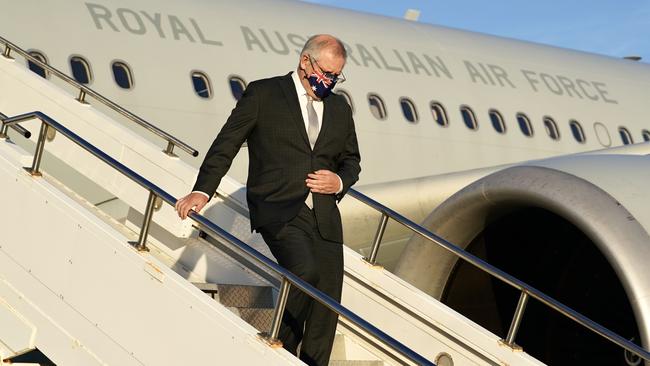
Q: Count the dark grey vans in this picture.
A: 0